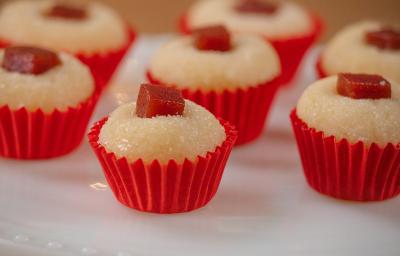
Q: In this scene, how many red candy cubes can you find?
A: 7